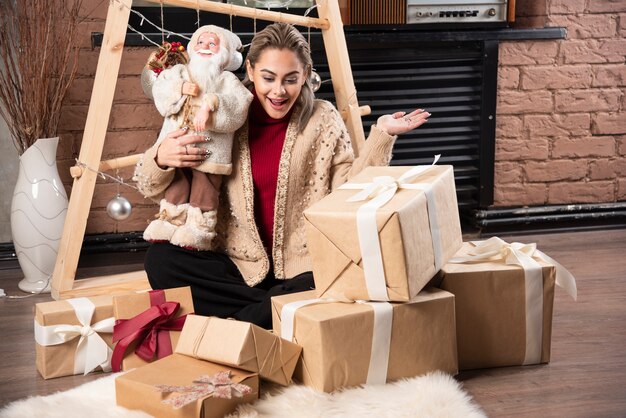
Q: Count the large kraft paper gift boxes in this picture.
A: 3